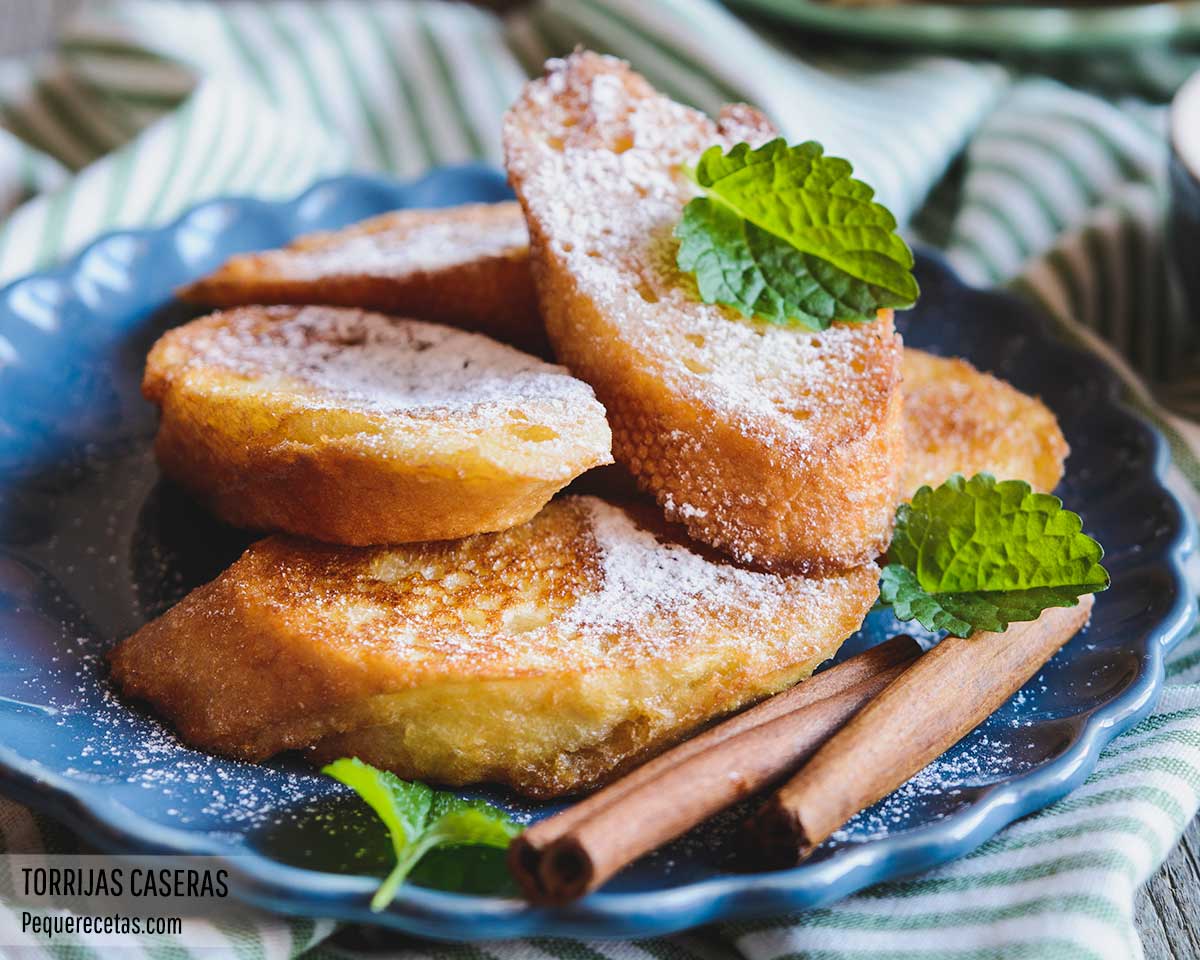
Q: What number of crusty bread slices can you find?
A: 5